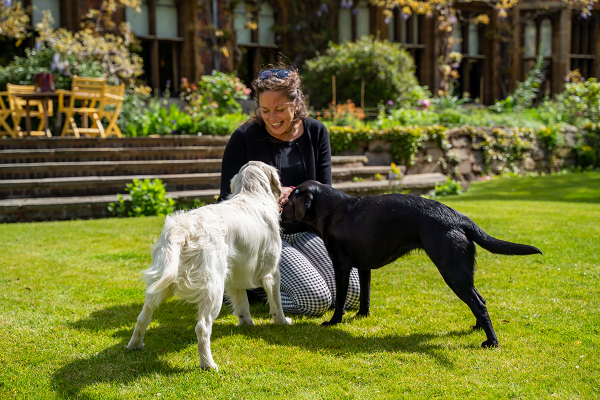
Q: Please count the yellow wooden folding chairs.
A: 4